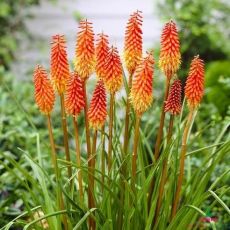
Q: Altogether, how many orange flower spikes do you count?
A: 12